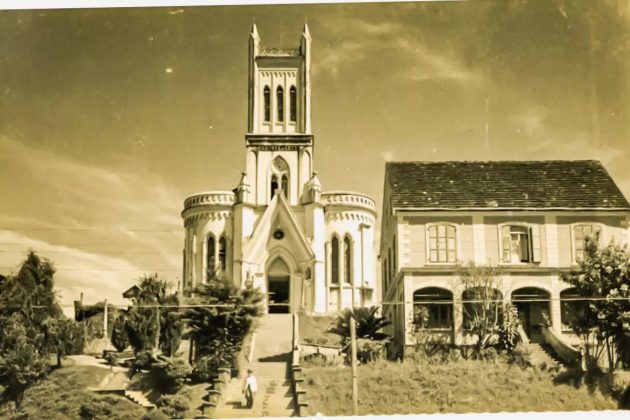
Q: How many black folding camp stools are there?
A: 0